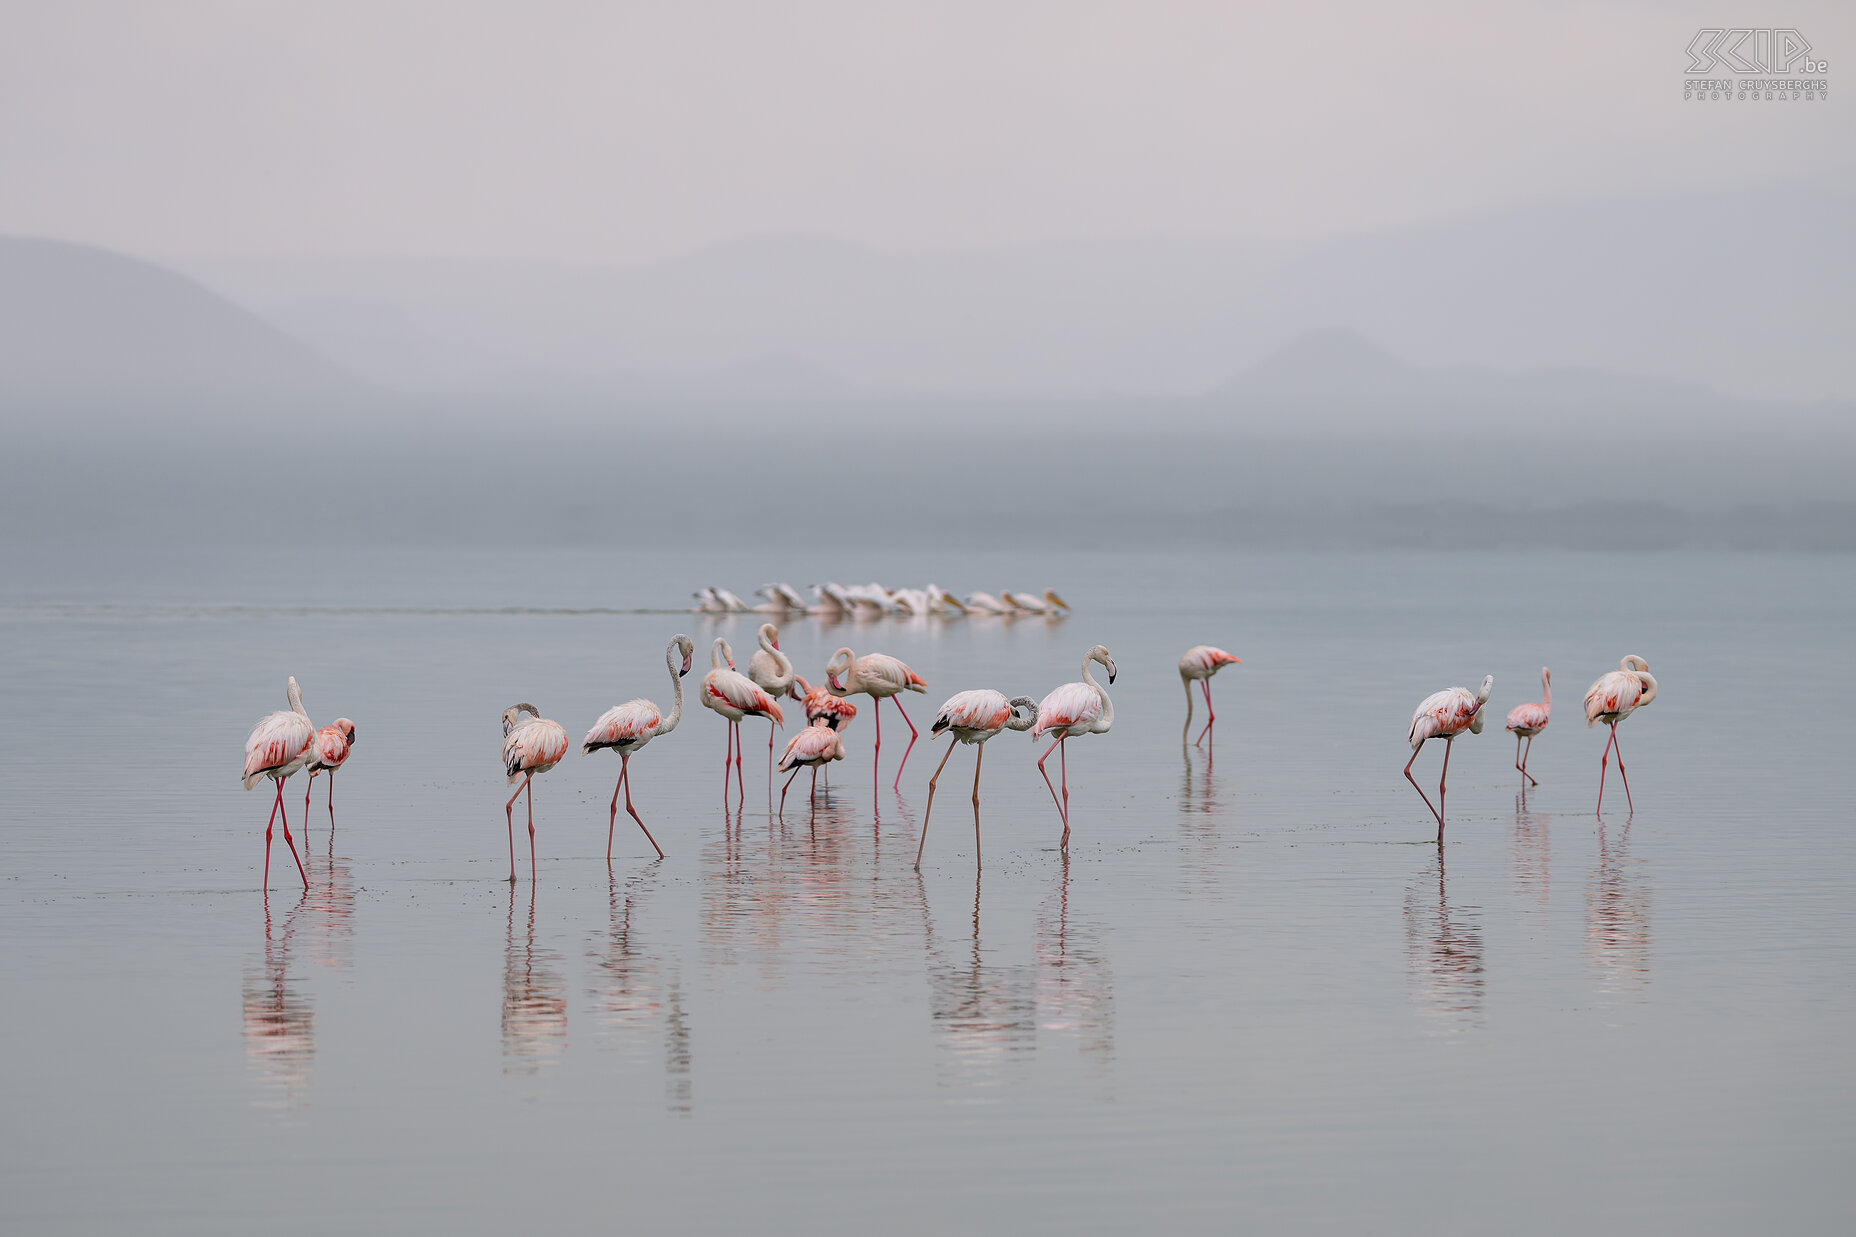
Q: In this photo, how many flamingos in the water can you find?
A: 15